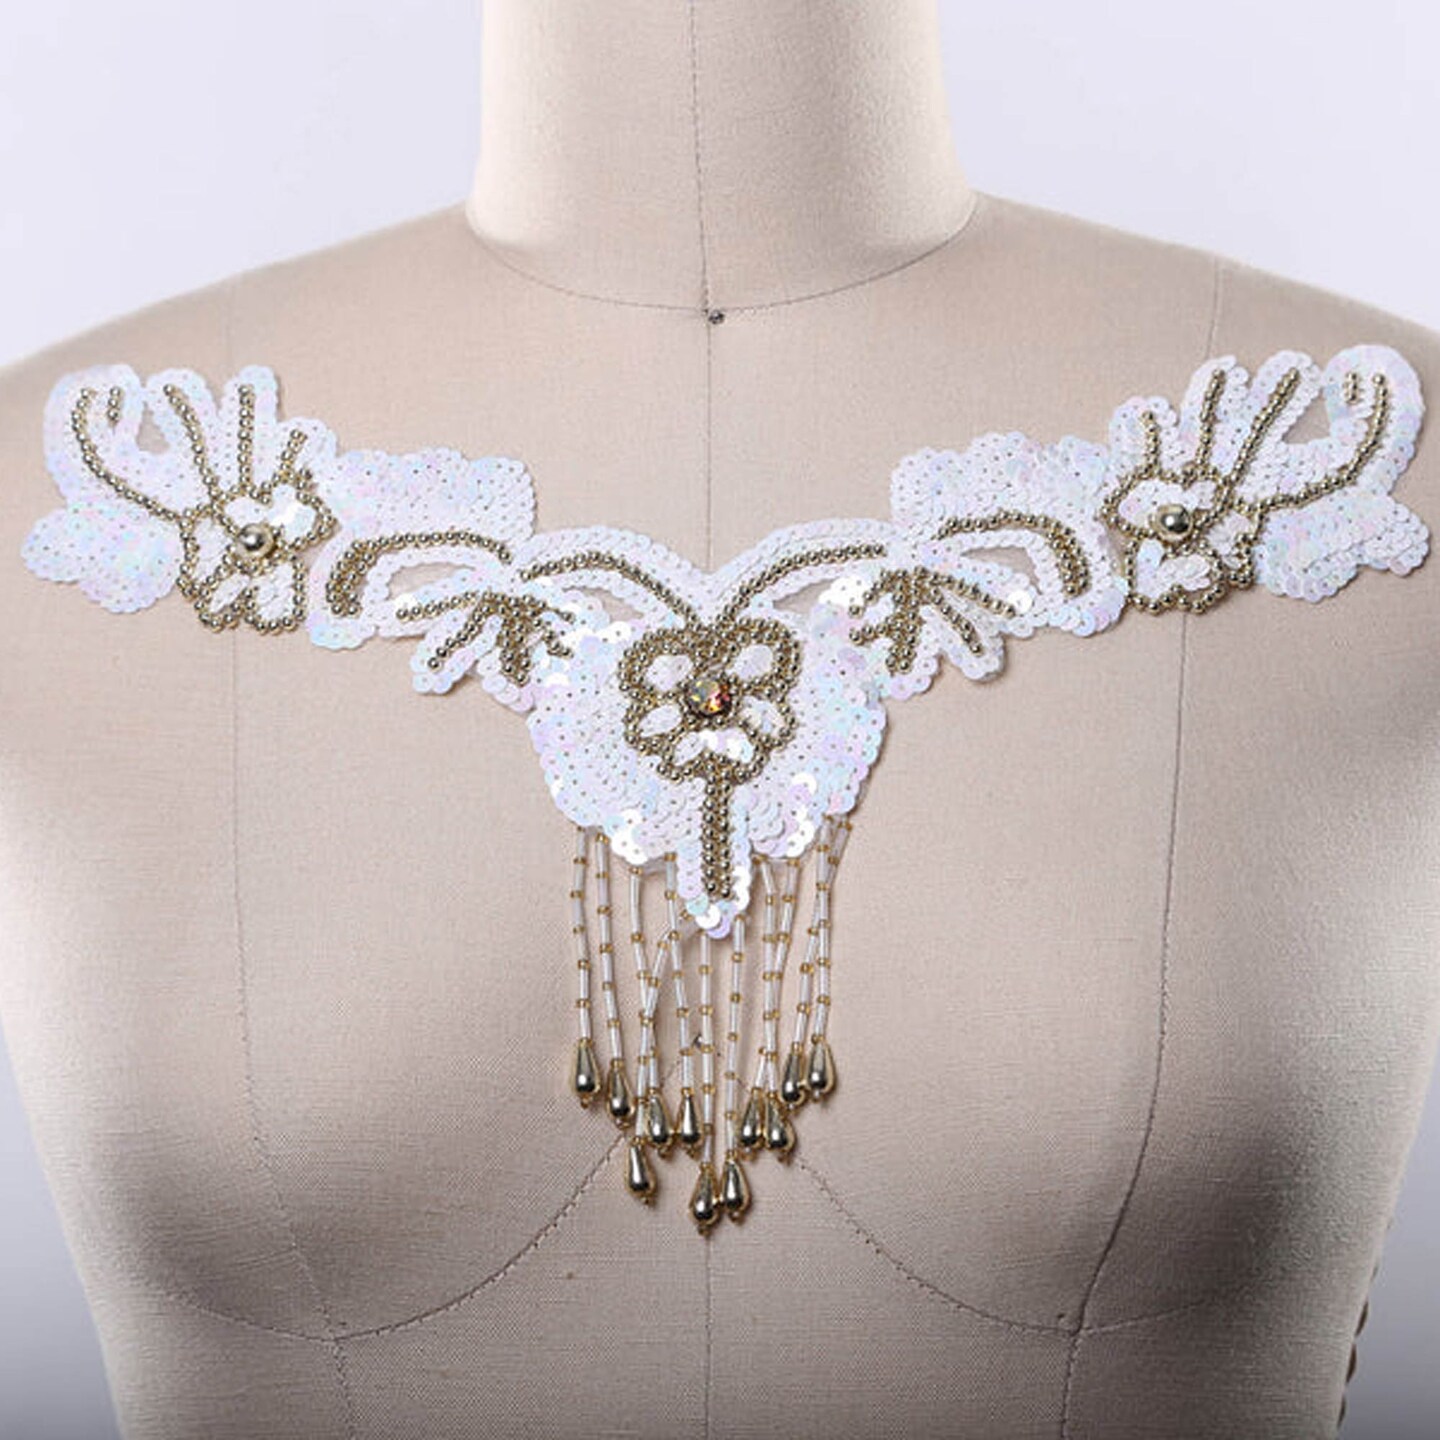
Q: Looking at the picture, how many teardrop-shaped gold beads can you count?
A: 11